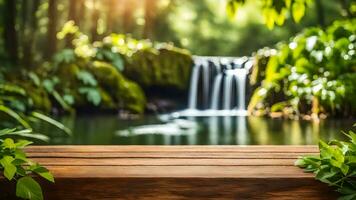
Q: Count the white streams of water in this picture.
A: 5